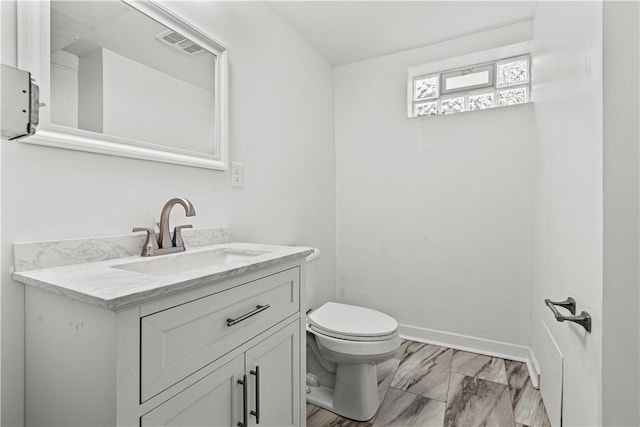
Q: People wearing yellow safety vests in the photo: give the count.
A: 0